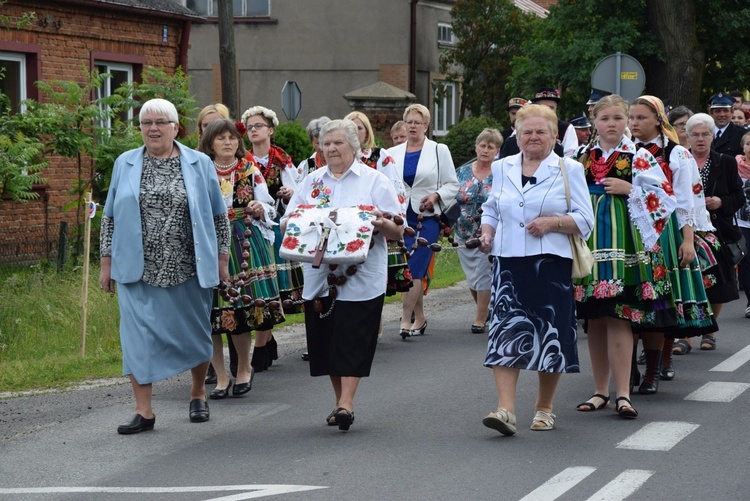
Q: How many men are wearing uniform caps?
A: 3